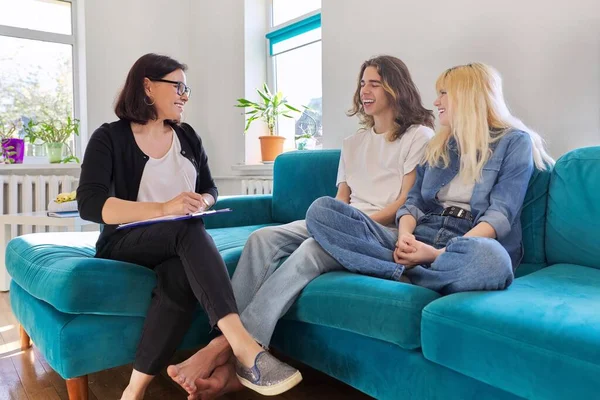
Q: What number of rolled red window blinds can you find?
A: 0